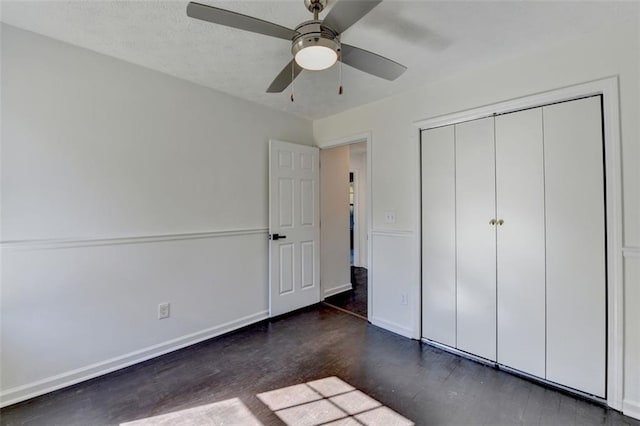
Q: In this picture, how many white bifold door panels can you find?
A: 4